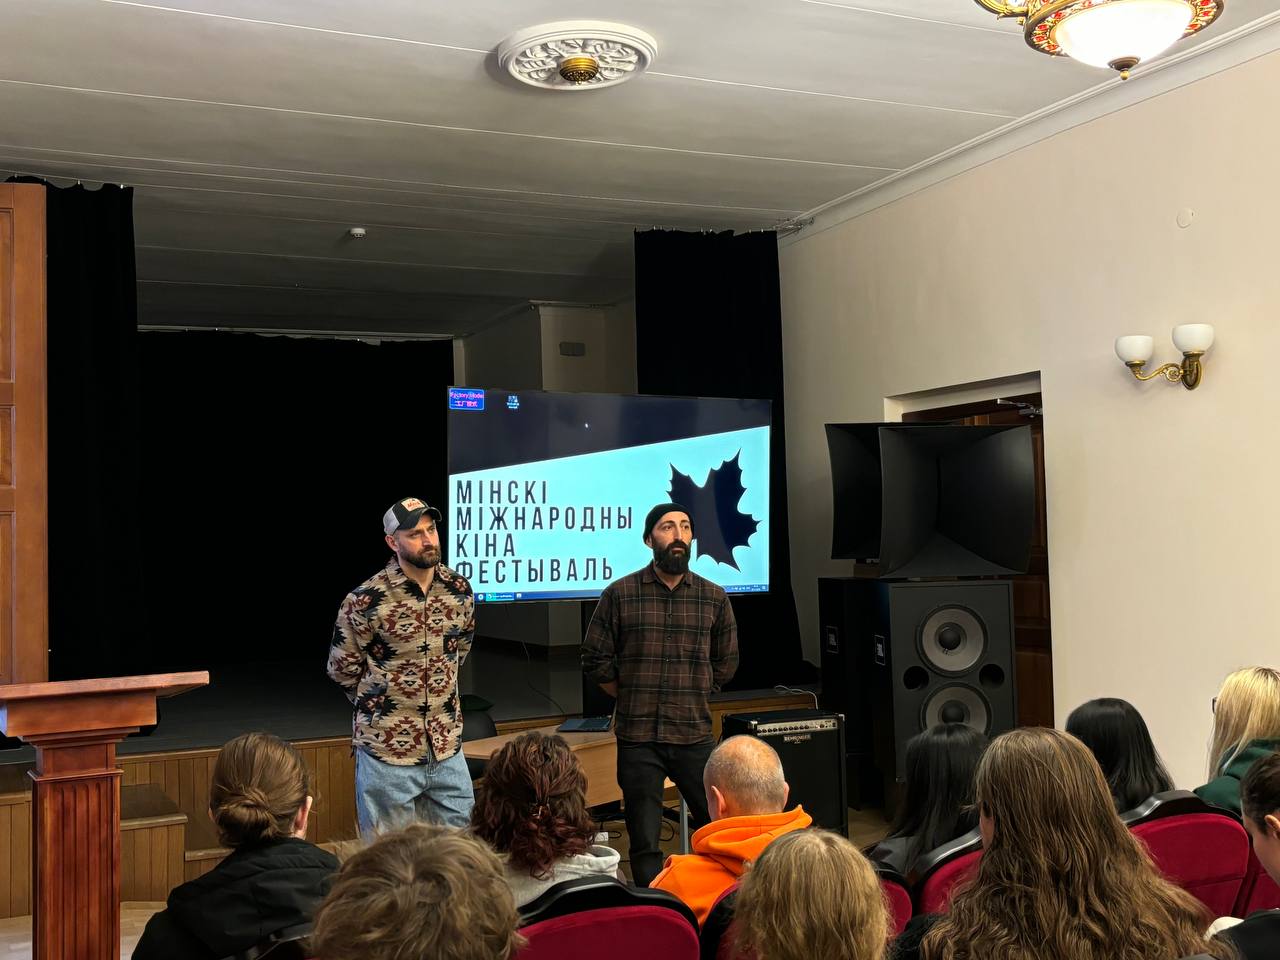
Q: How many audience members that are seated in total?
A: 10